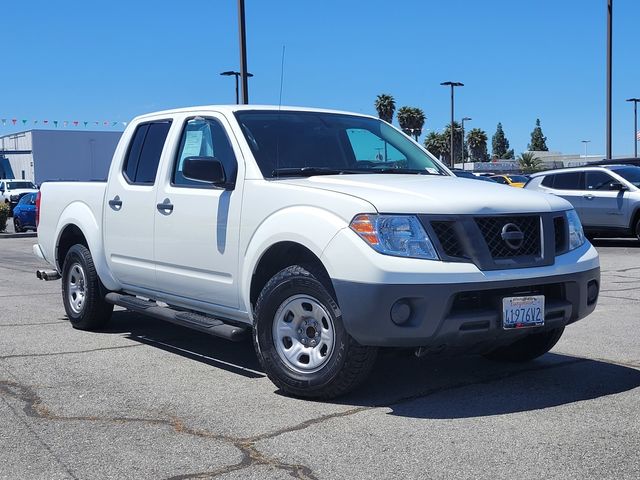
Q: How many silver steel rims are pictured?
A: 2